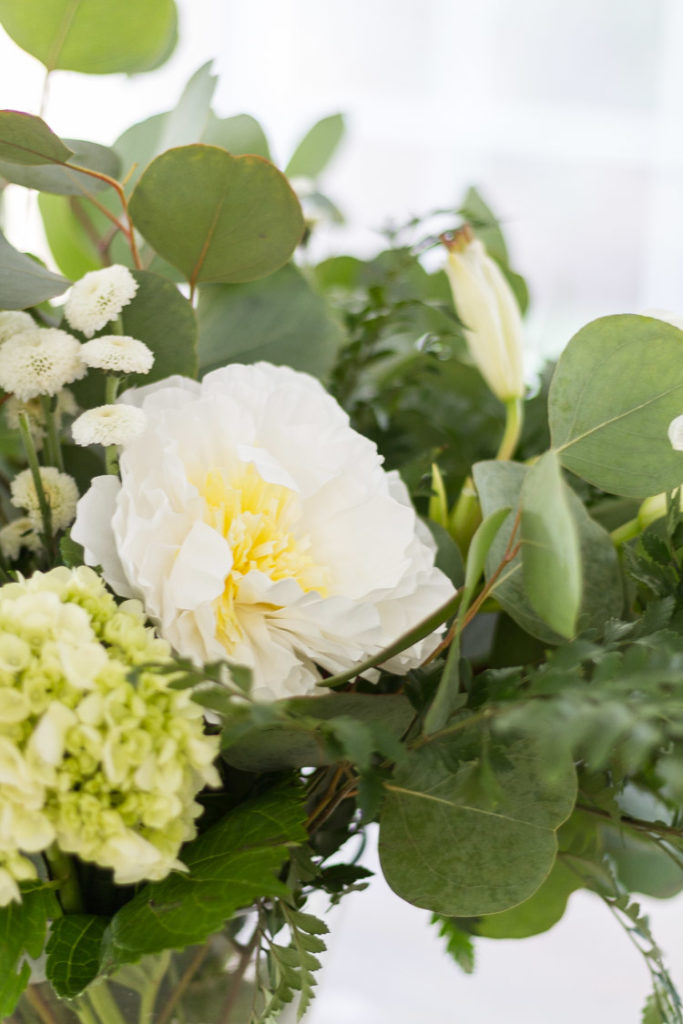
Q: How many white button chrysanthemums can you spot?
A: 8